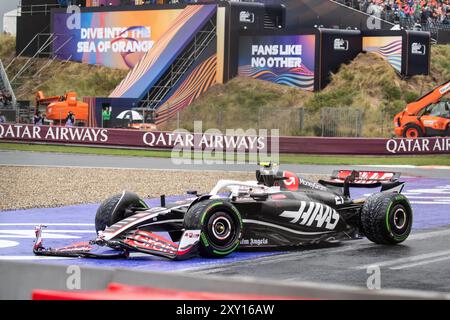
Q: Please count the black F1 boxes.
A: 3